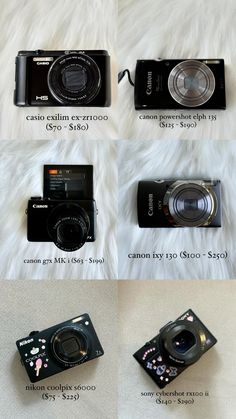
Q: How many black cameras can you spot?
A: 6